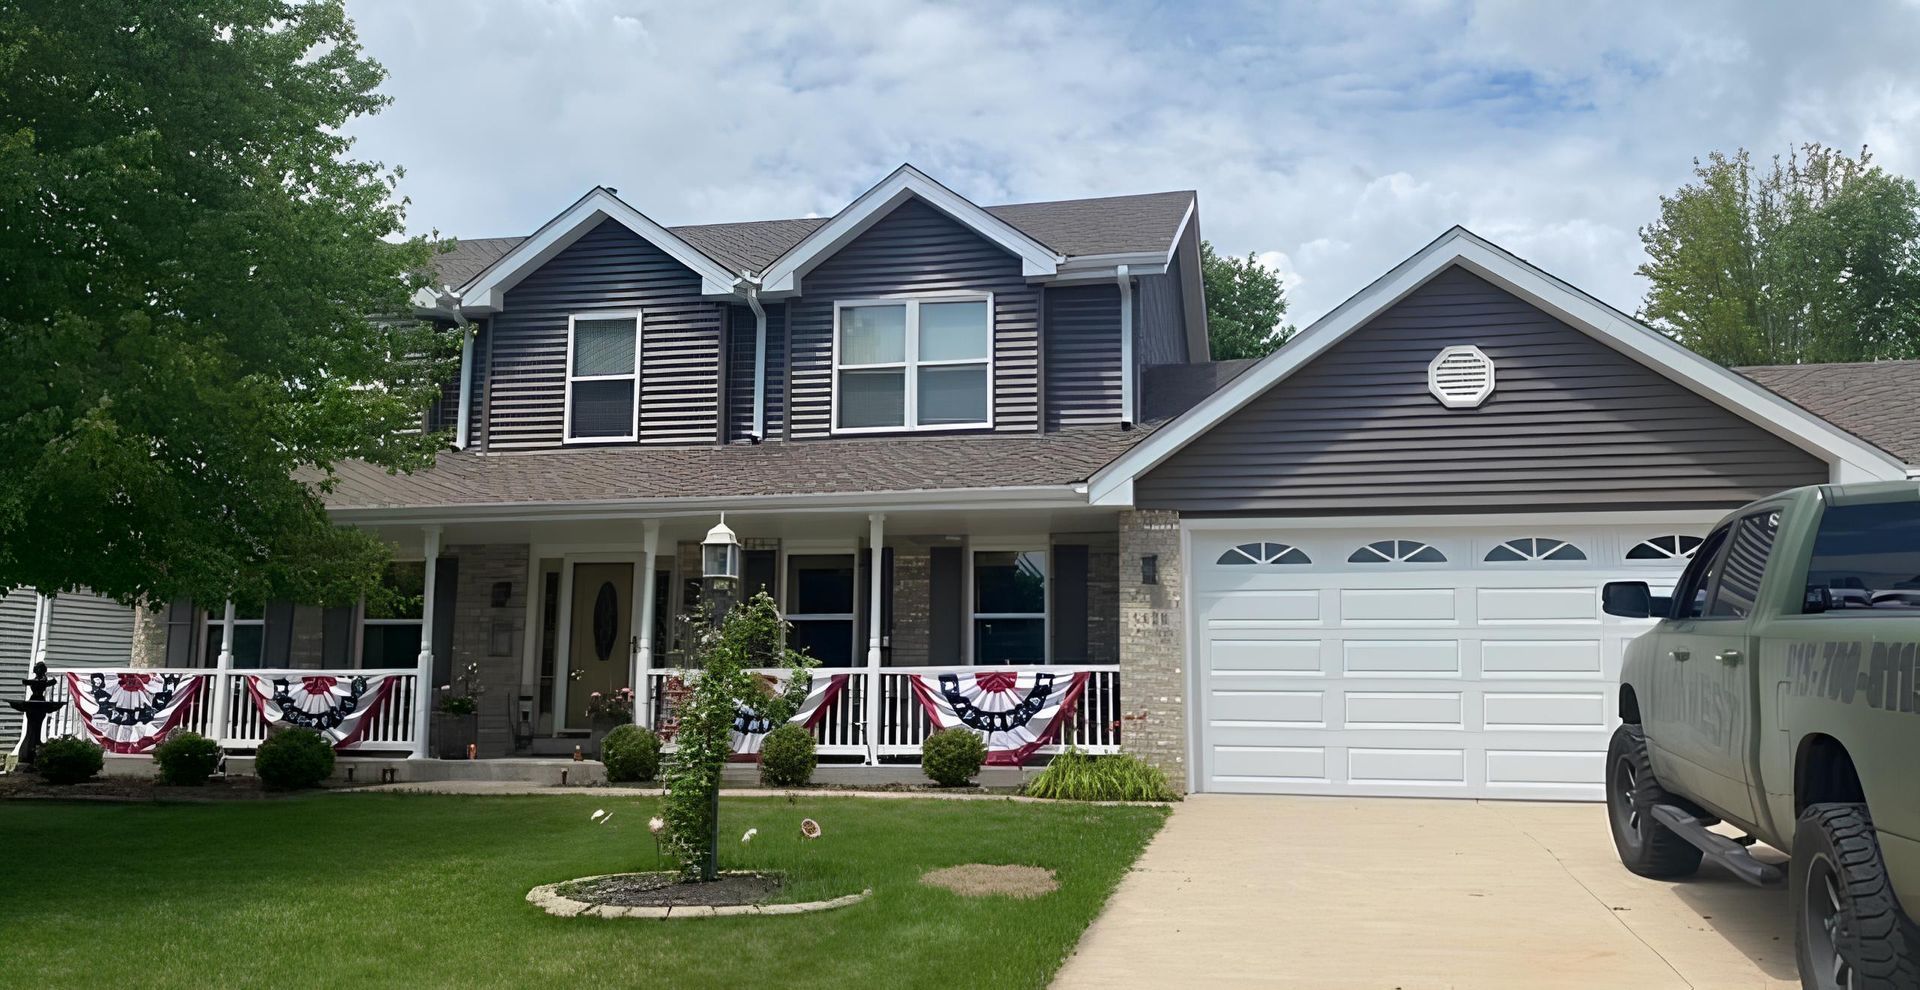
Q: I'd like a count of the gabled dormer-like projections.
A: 2